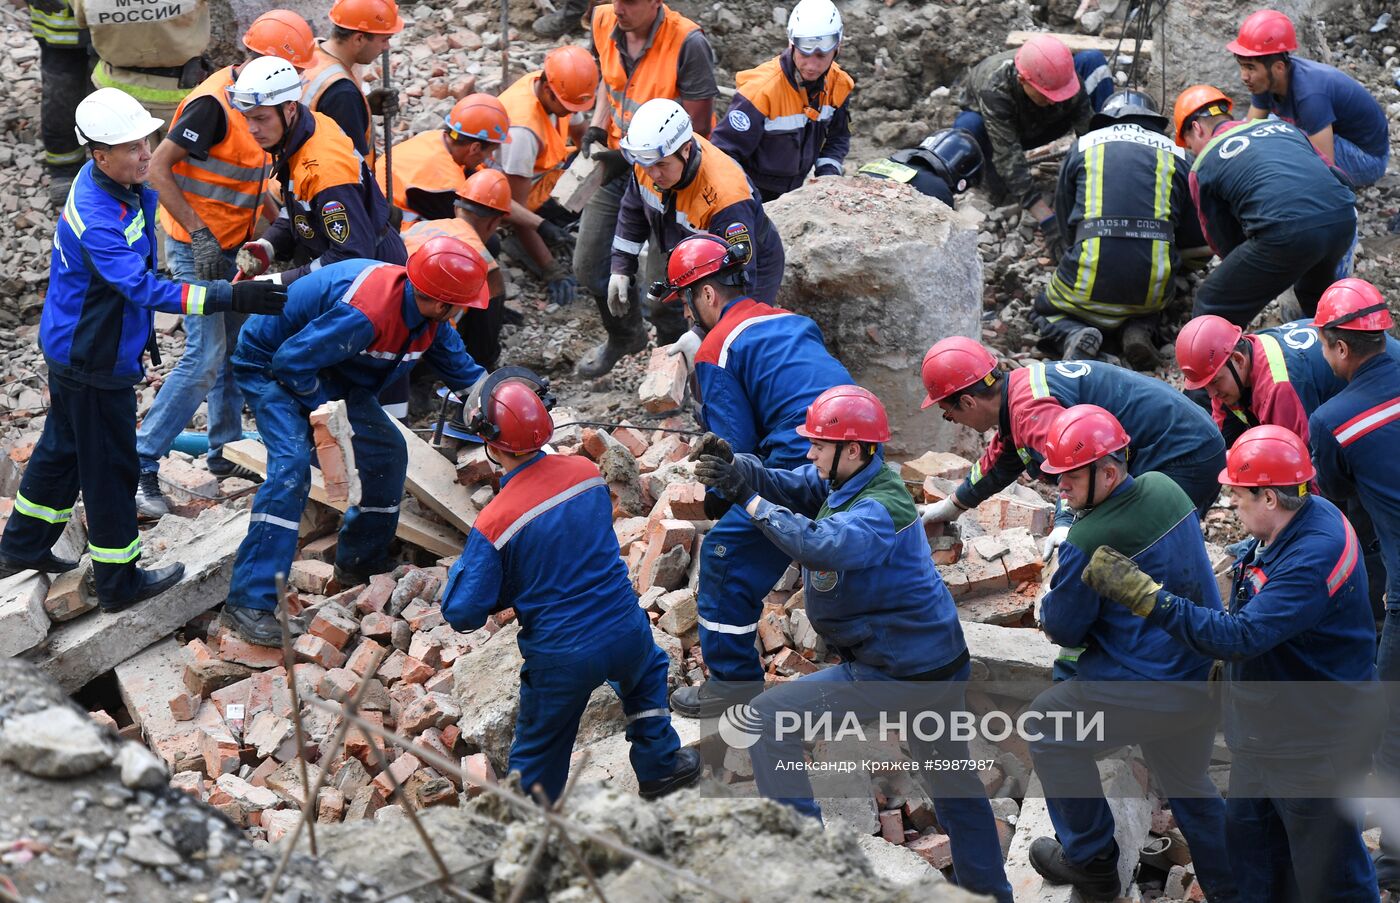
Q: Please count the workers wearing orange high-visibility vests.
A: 6